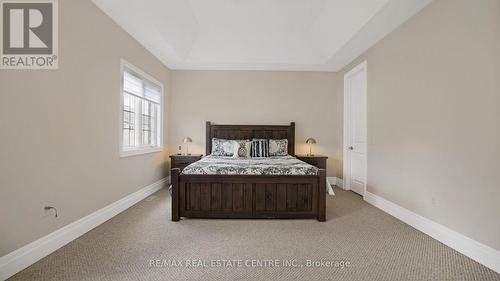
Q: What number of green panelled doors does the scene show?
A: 0